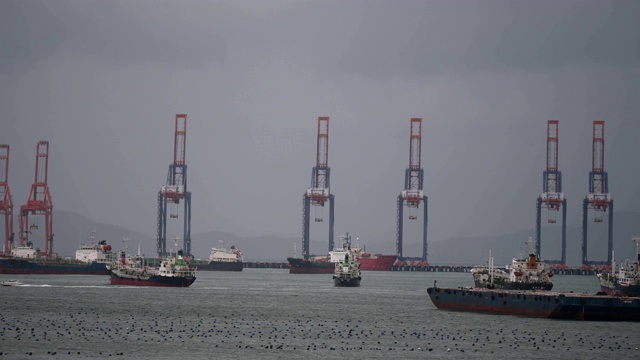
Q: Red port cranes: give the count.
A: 2